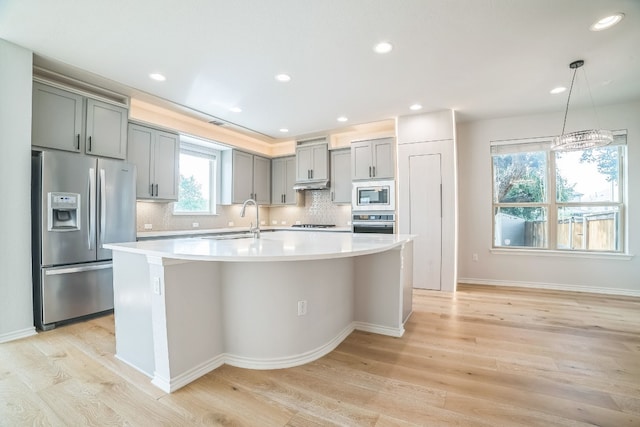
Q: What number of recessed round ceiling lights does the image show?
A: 9